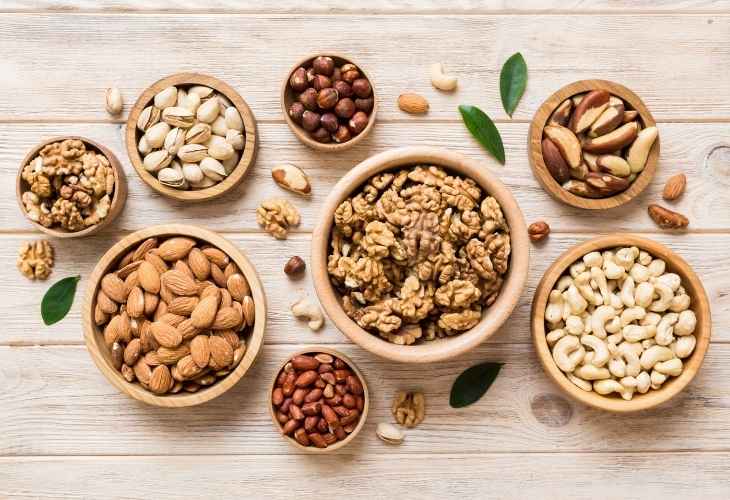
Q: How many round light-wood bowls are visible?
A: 8